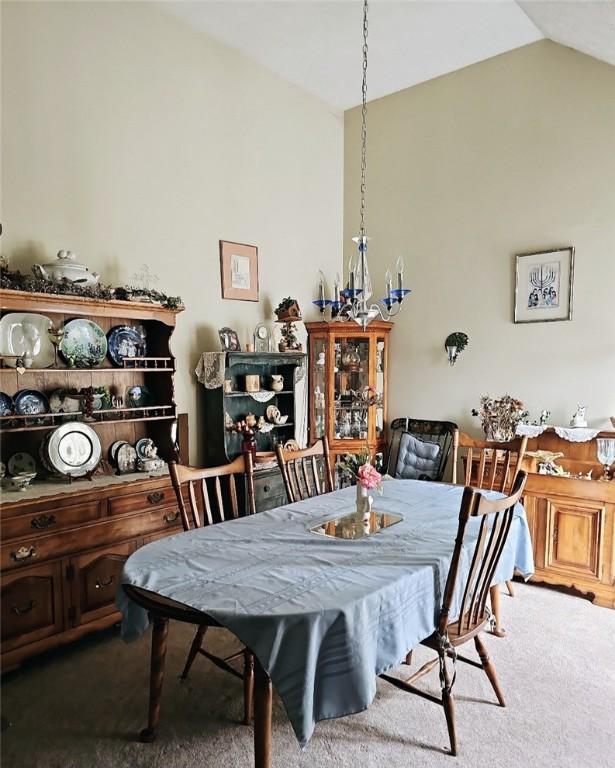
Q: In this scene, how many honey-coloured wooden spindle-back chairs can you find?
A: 4